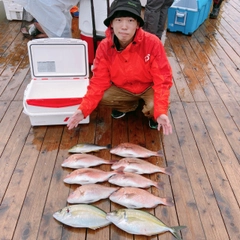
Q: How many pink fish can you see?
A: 7